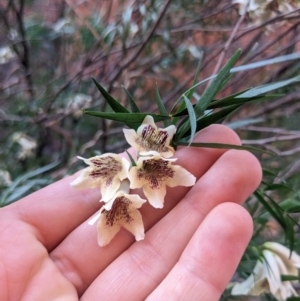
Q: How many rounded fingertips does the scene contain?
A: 3